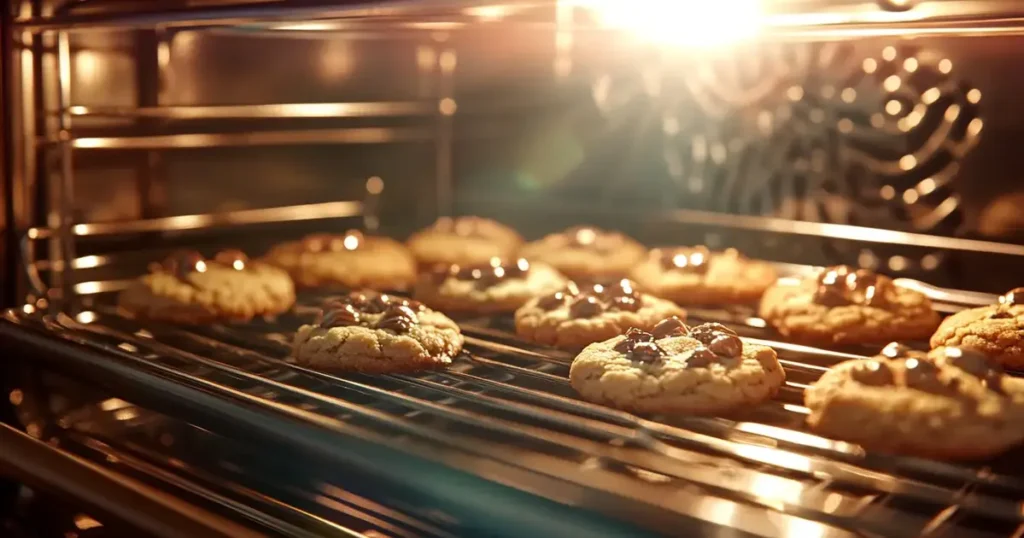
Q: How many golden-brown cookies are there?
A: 12